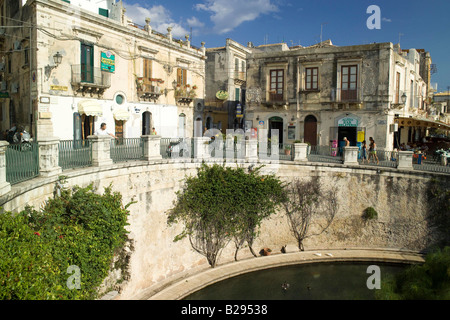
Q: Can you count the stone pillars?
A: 9